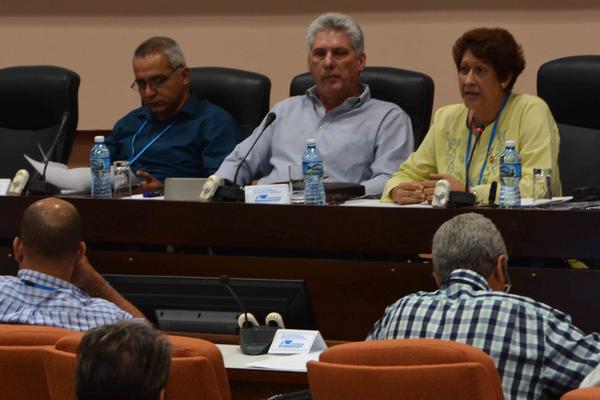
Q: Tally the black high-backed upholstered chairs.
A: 4